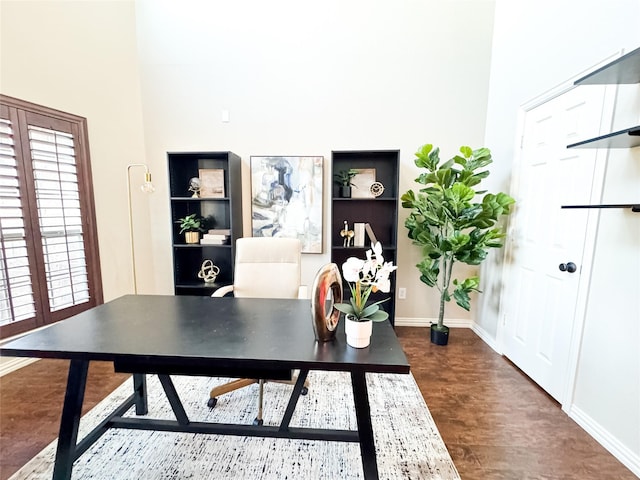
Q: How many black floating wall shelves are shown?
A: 3